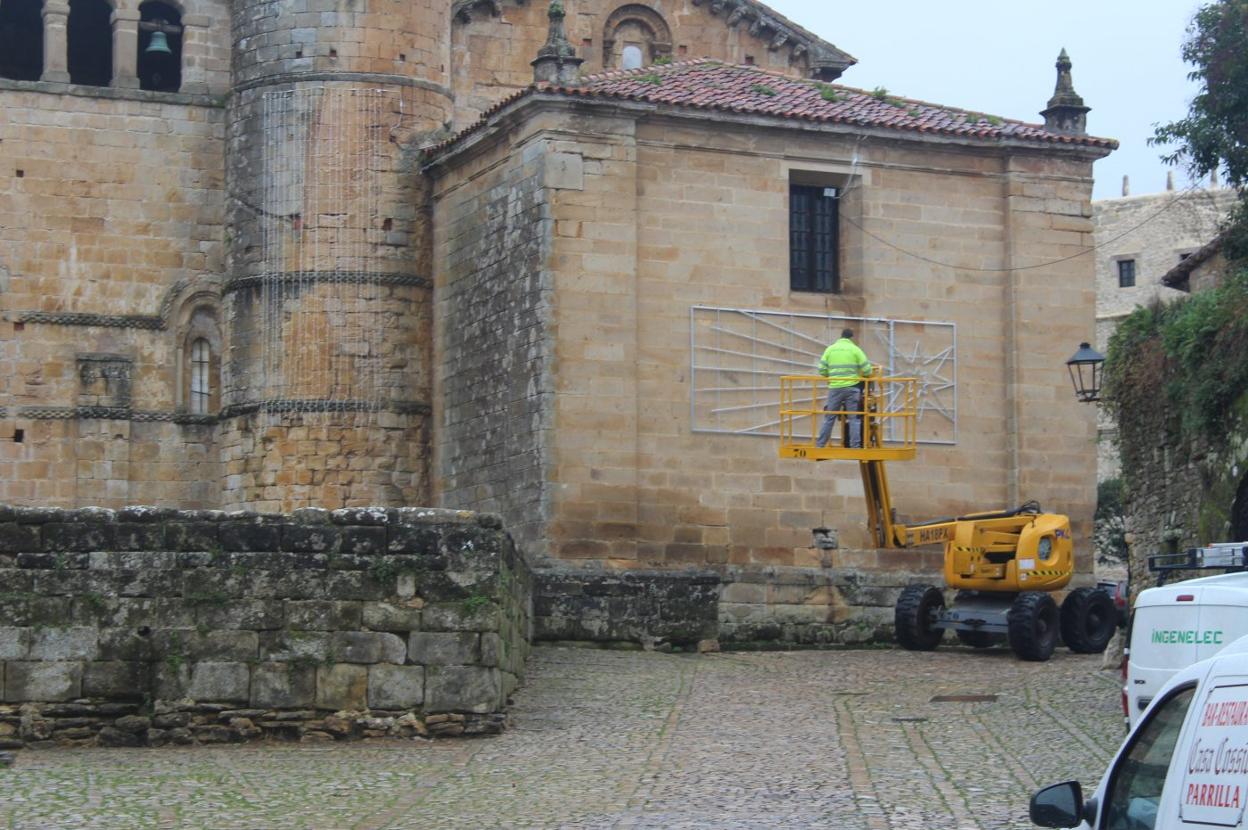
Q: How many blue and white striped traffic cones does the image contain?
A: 0